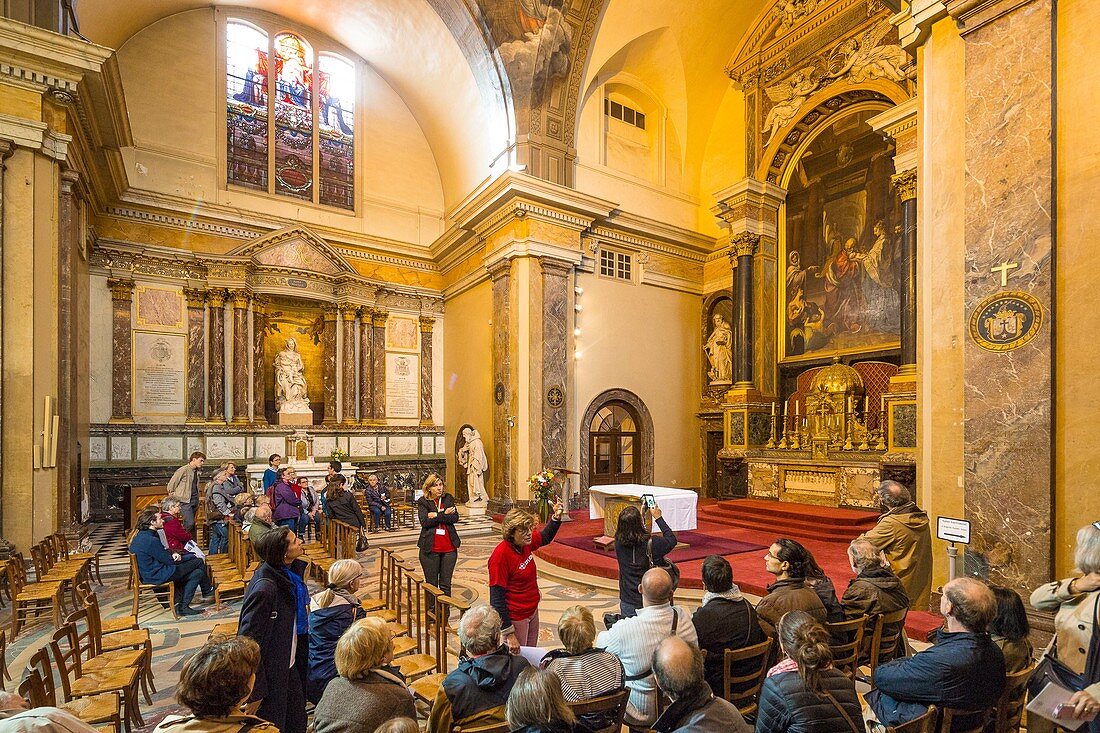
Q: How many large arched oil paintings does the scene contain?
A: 1